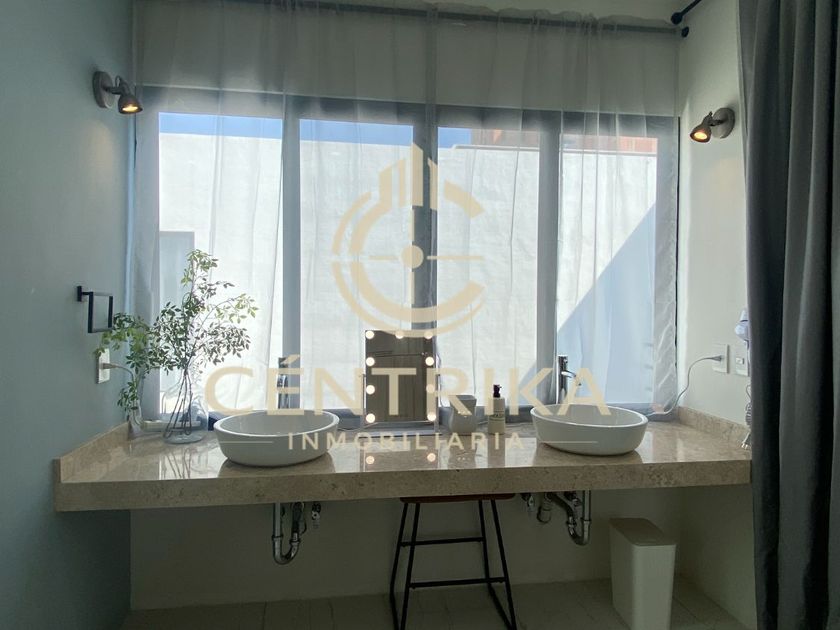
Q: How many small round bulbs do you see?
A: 9